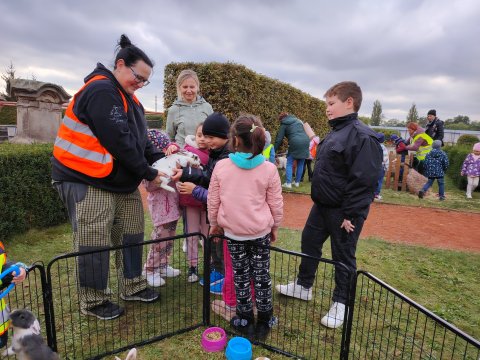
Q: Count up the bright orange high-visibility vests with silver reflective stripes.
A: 1